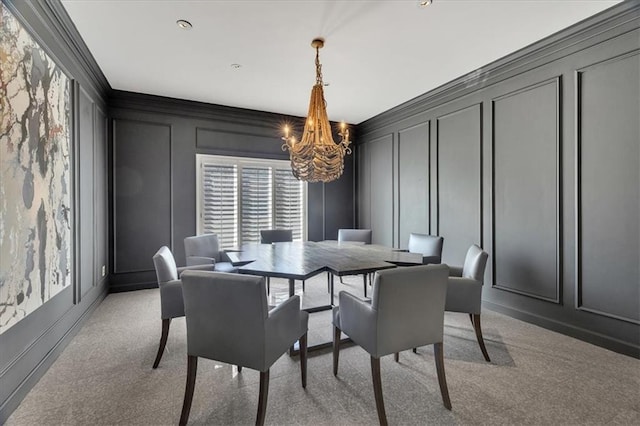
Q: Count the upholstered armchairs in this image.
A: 8